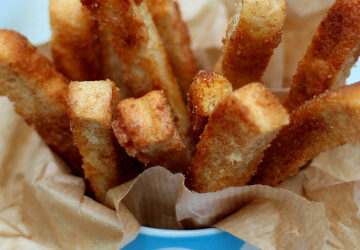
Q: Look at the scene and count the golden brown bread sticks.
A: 11